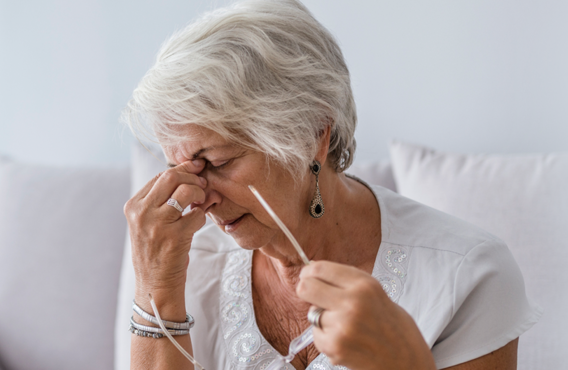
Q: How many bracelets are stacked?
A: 3